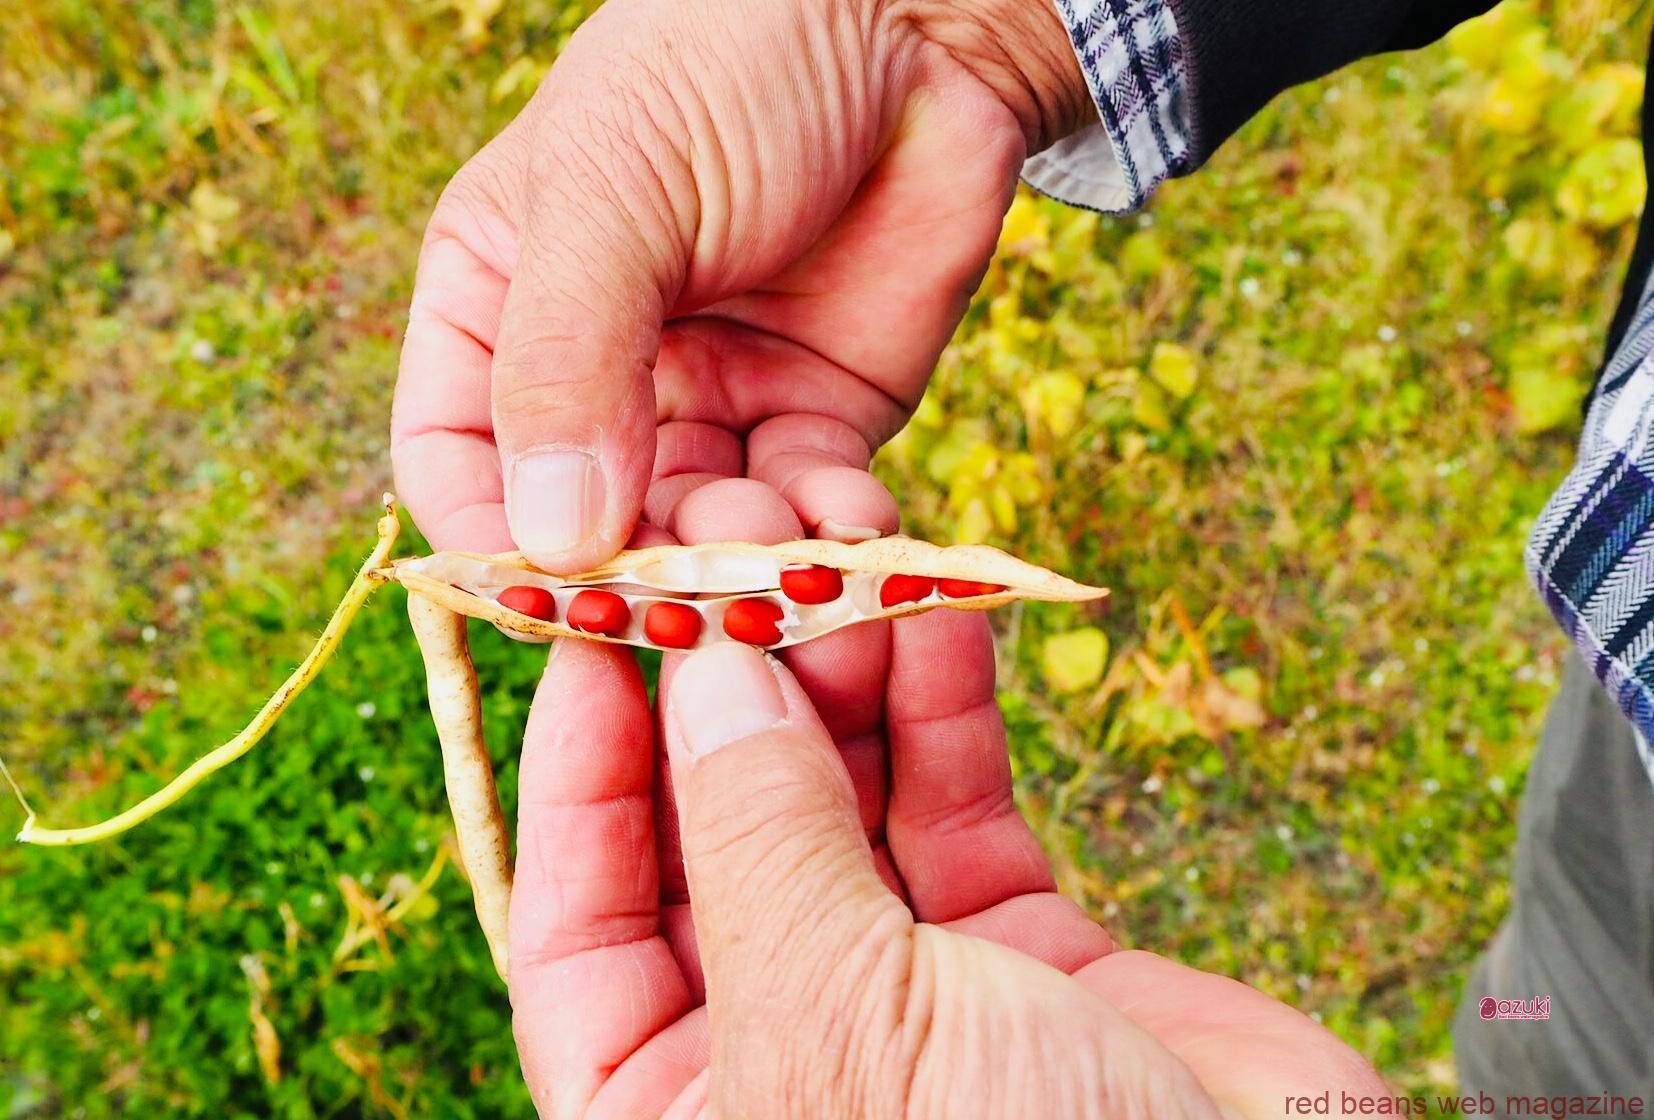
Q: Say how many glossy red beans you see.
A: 7